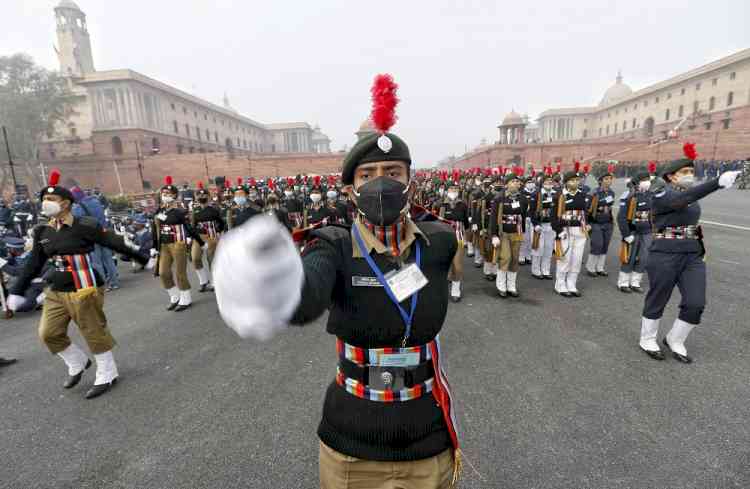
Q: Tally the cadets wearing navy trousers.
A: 3